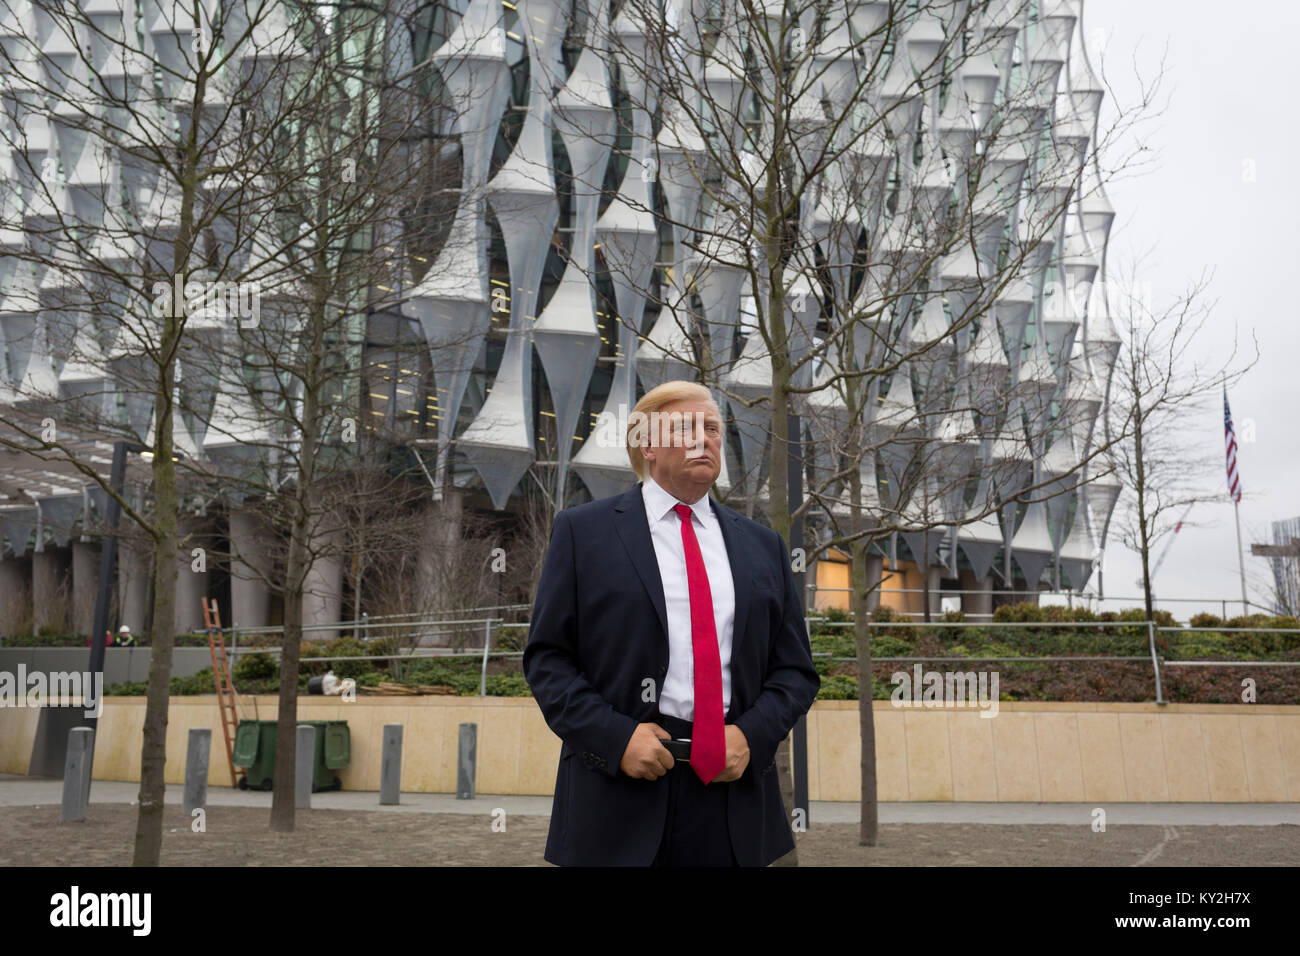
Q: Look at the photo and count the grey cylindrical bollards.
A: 5